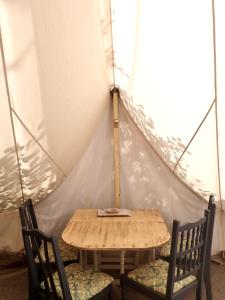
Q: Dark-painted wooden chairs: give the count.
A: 4